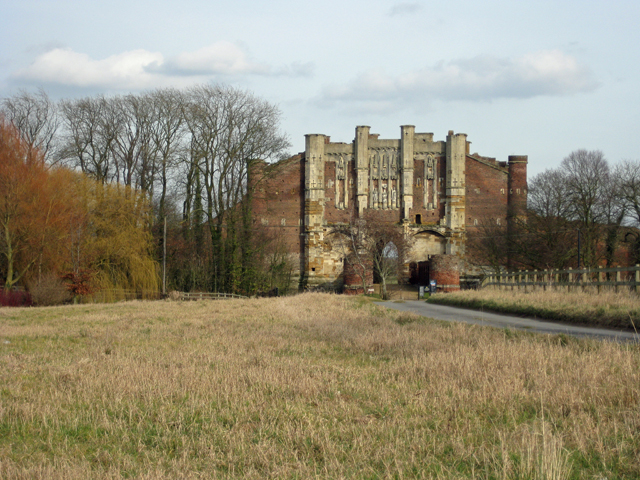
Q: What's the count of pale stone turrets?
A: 4